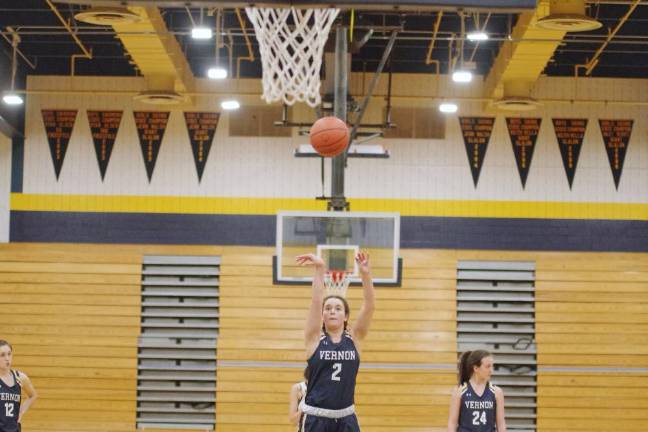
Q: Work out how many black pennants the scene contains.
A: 8